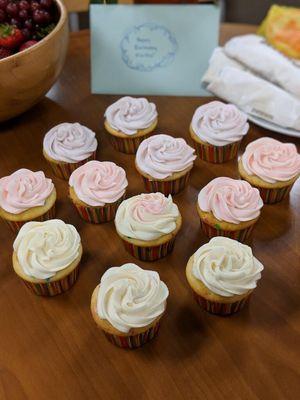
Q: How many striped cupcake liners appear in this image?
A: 12